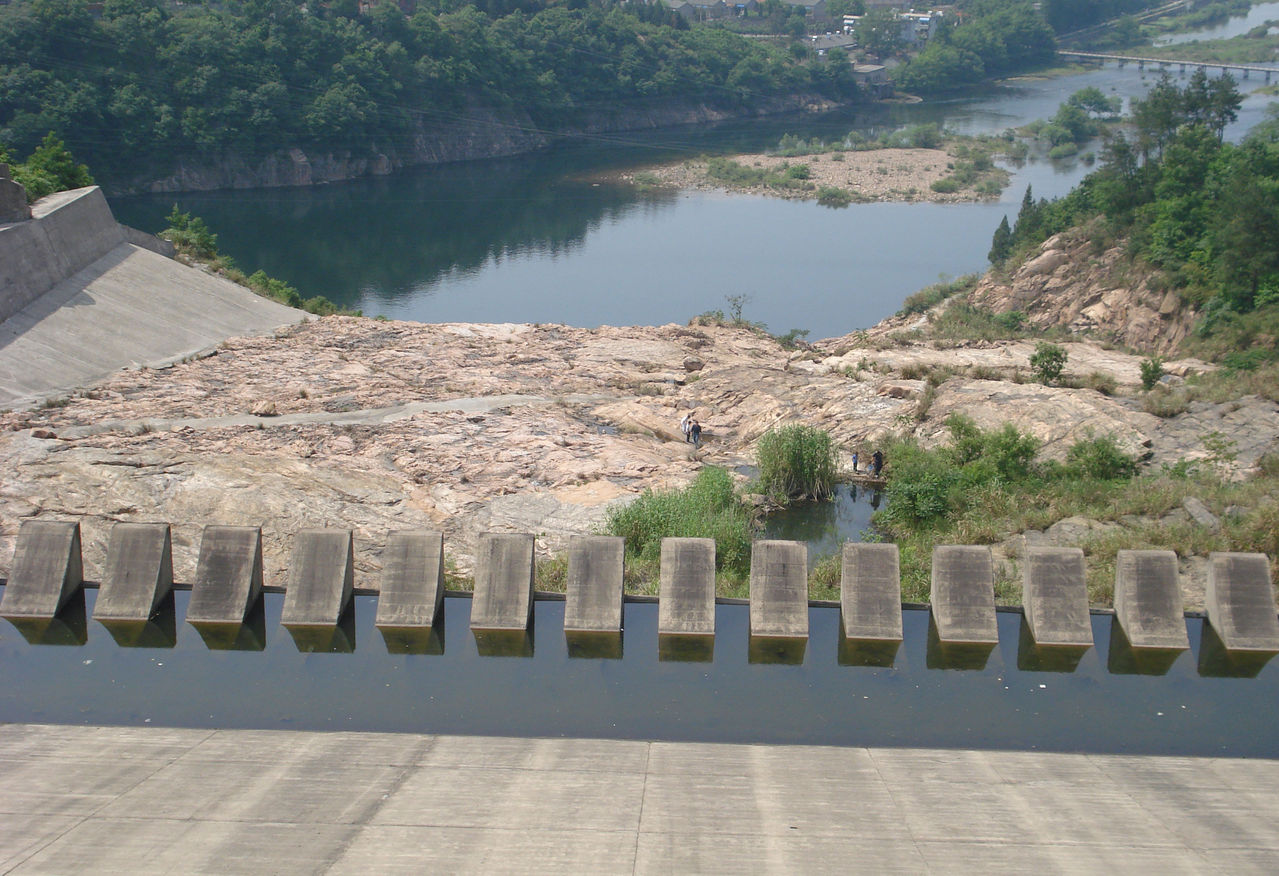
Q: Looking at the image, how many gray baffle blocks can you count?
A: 14